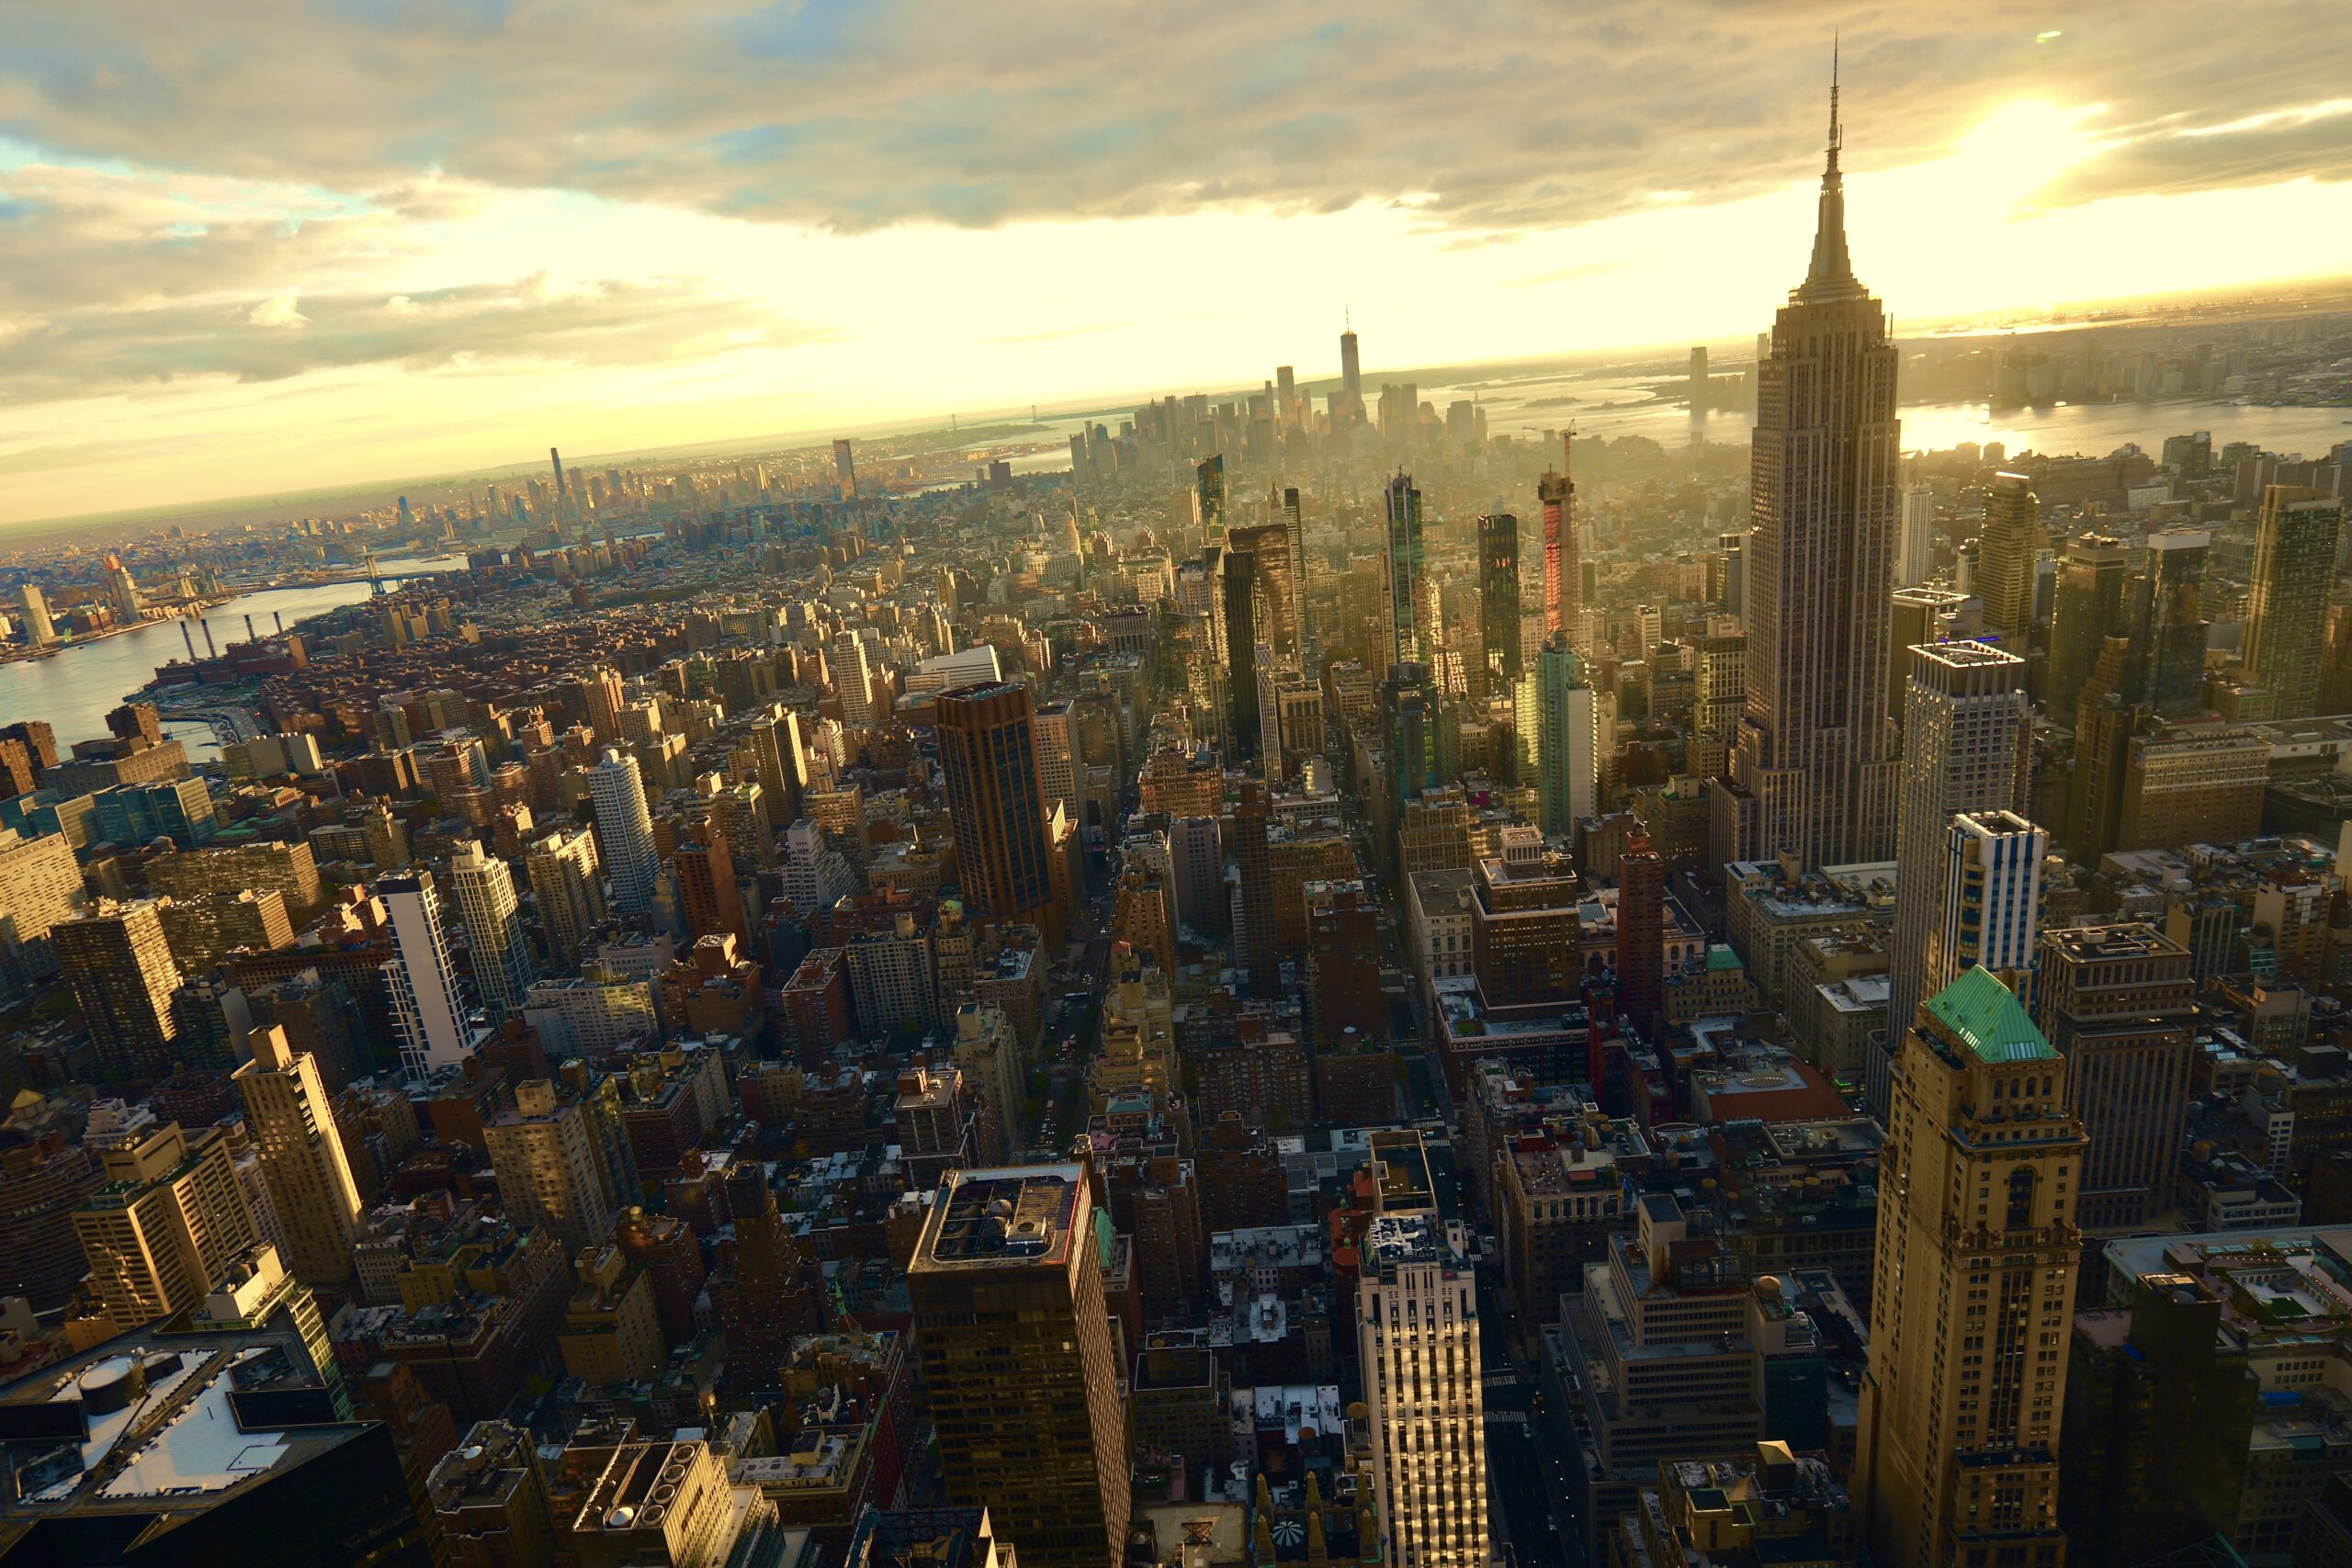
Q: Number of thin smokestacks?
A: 4